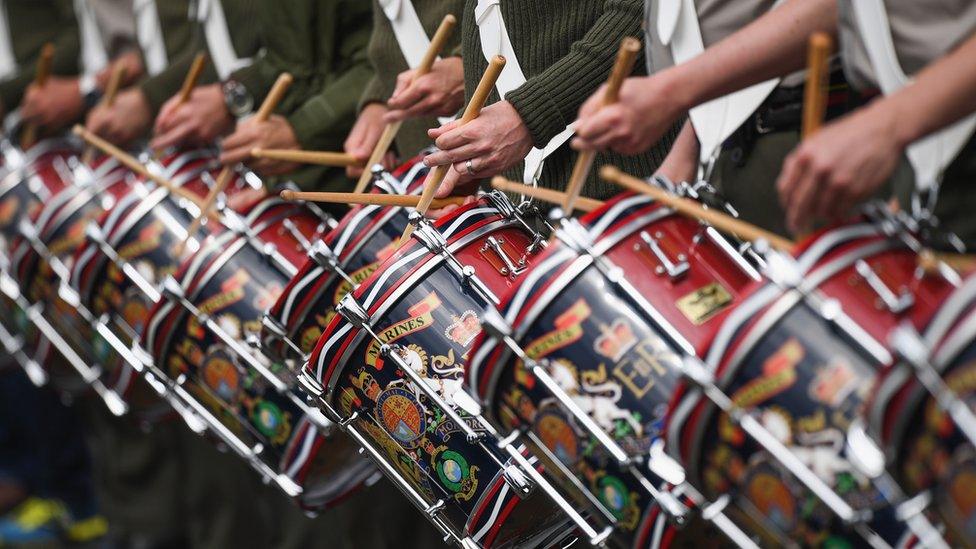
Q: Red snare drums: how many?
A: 9